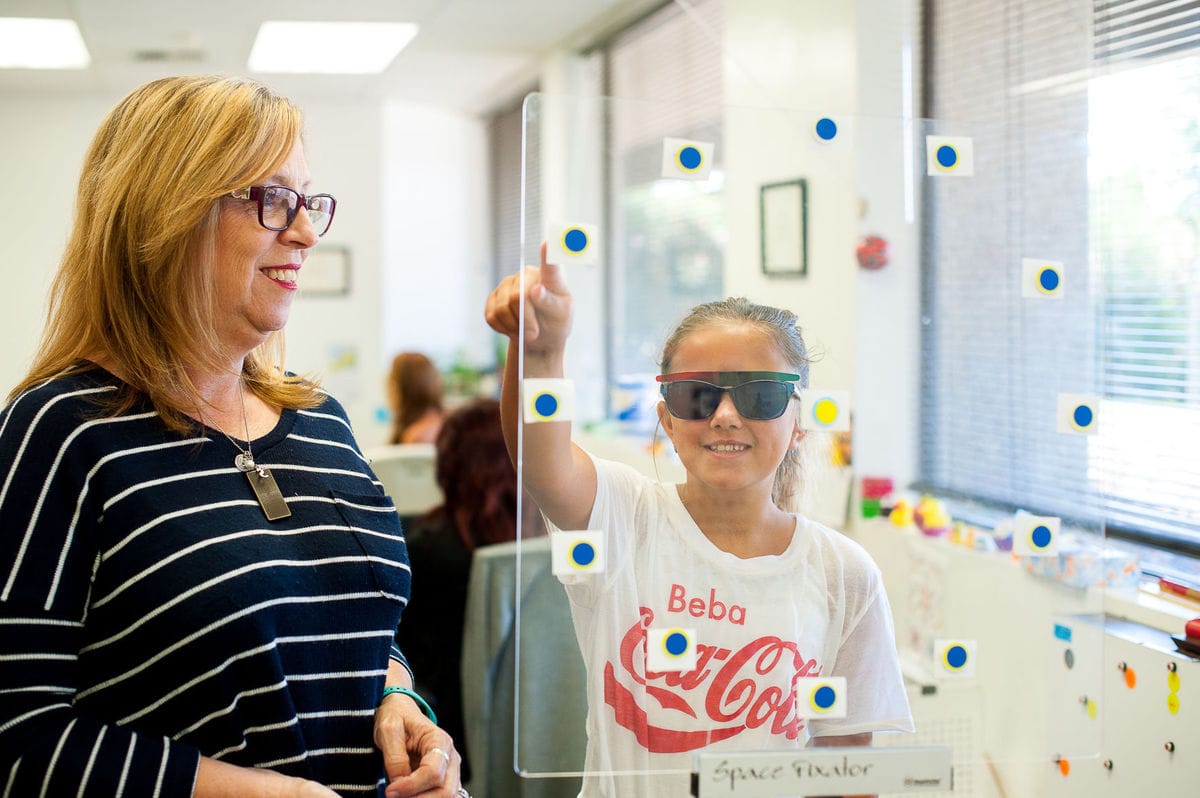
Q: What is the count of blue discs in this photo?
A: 12